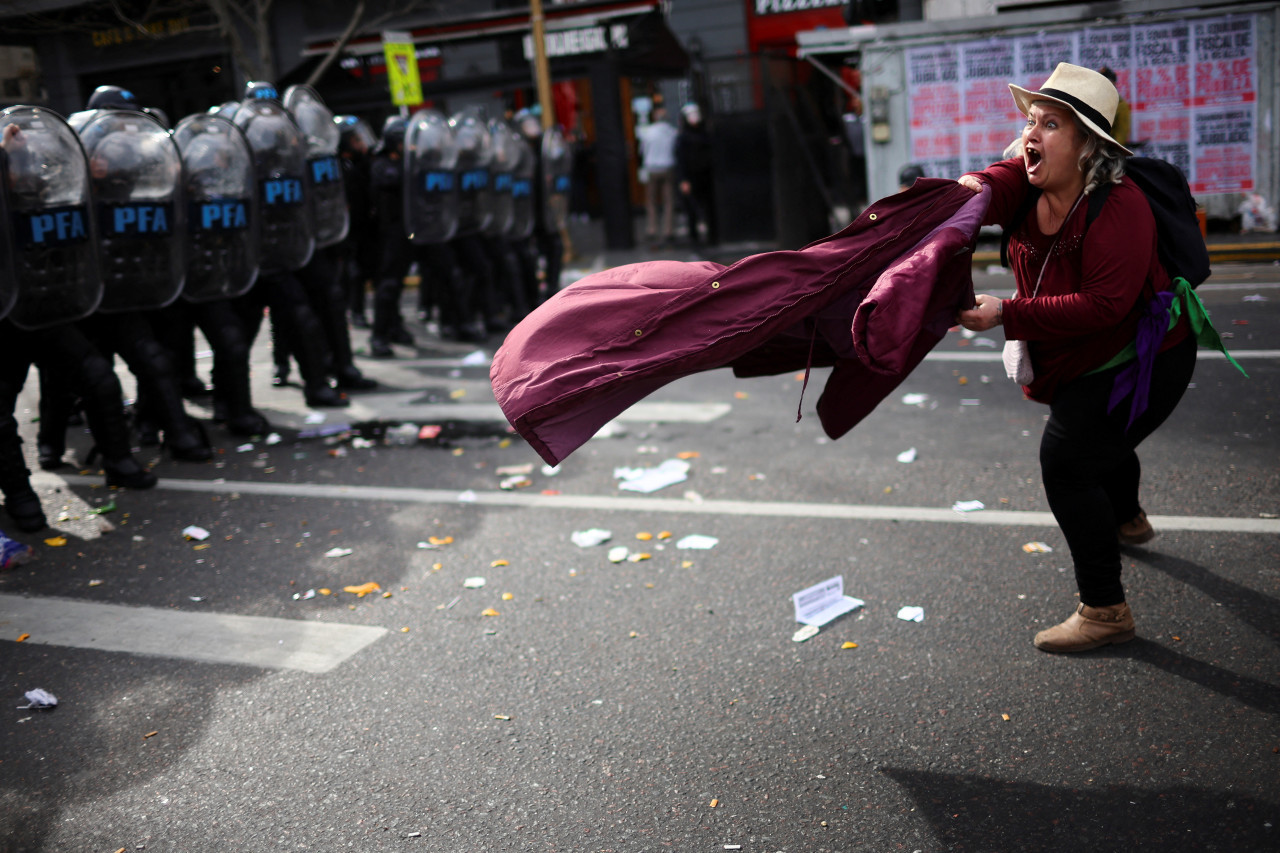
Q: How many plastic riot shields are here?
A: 11